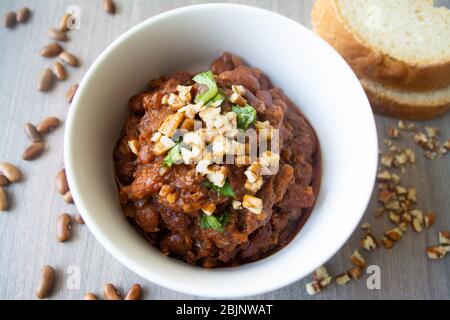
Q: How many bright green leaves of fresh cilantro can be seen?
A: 5